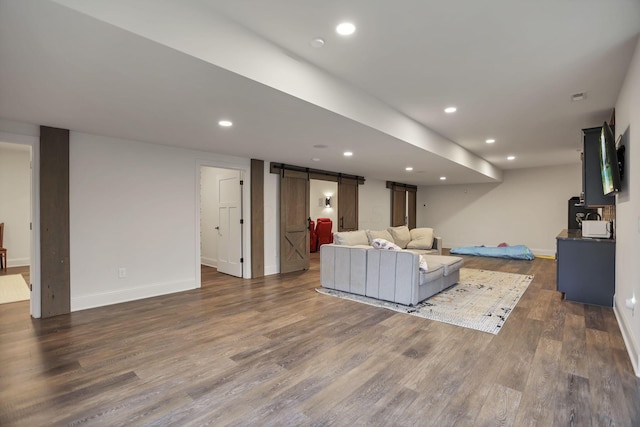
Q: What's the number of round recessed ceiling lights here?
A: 8